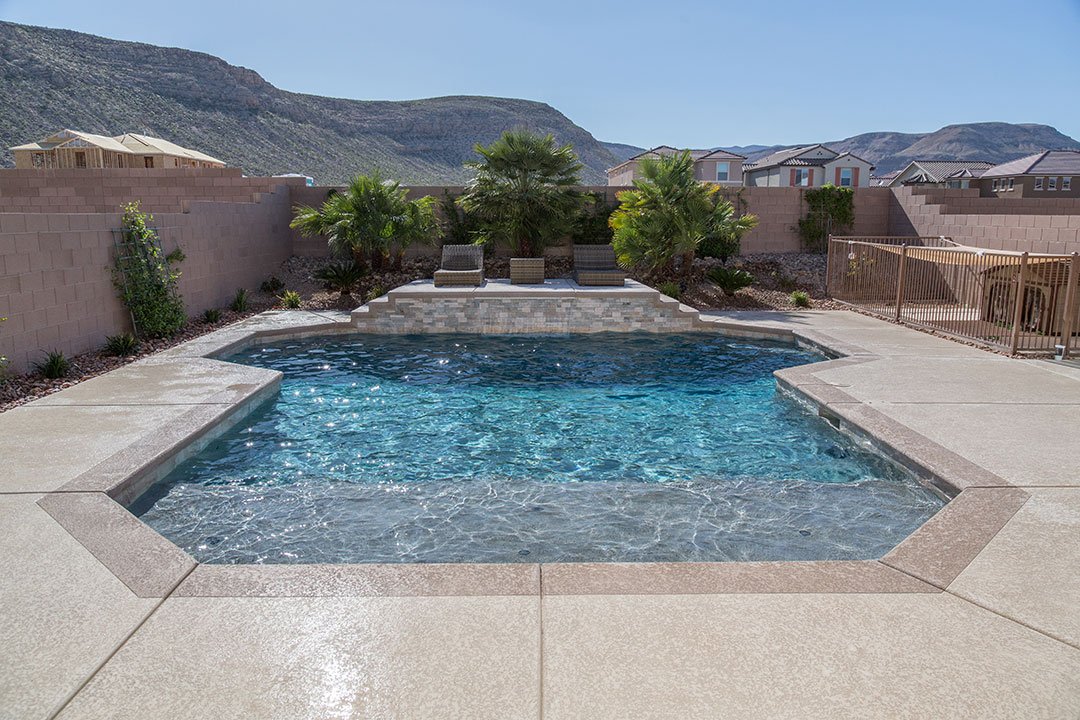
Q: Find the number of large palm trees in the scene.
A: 3